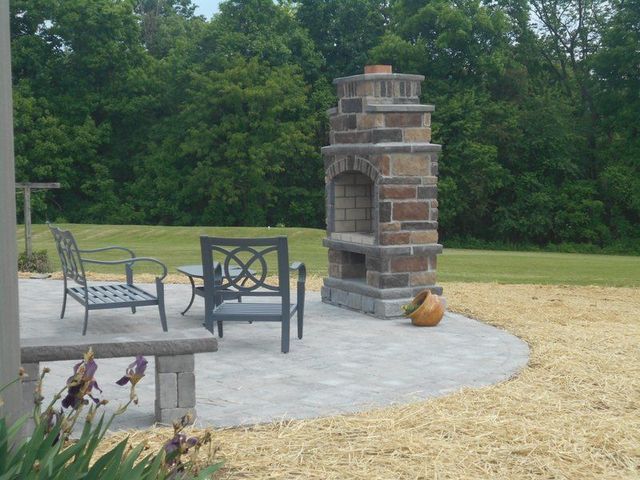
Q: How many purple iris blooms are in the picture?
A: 3